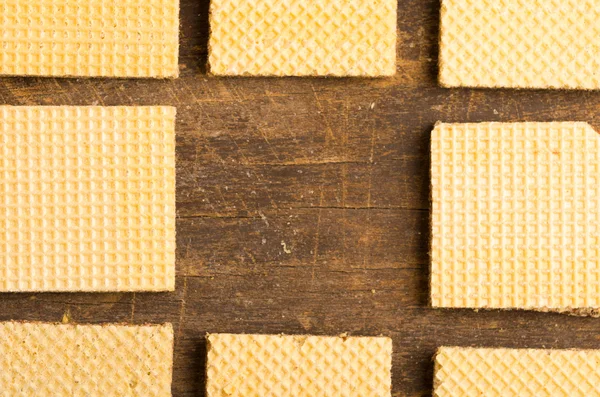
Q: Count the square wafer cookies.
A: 8